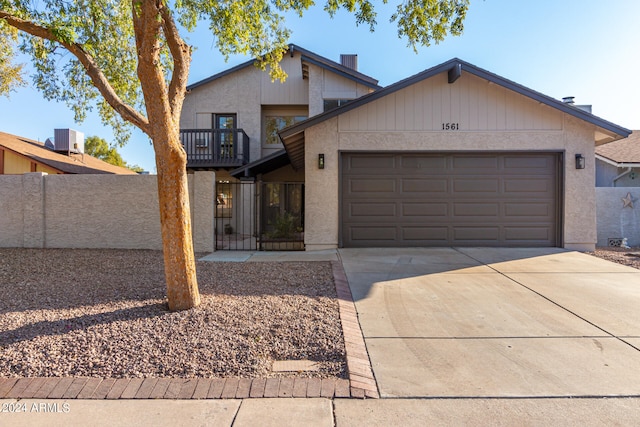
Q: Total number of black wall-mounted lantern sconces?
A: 2